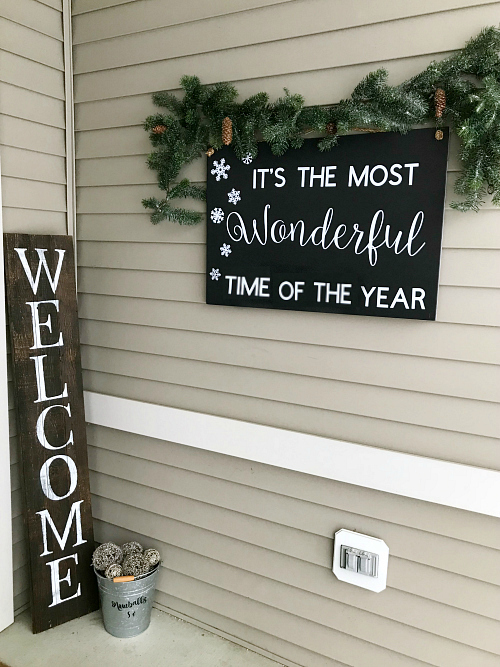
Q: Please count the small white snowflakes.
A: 6